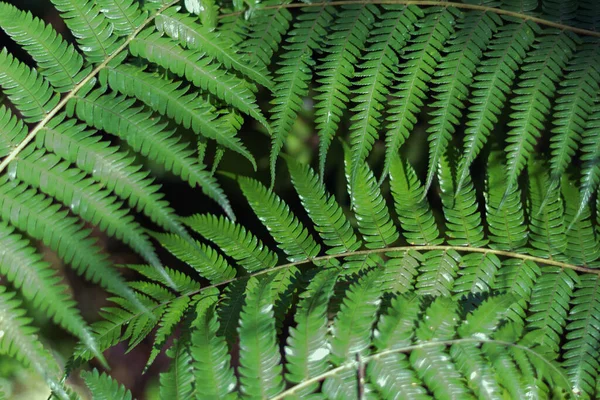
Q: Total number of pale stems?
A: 4